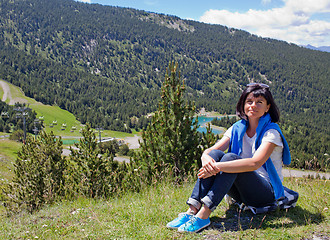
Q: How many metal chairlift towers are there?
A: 3